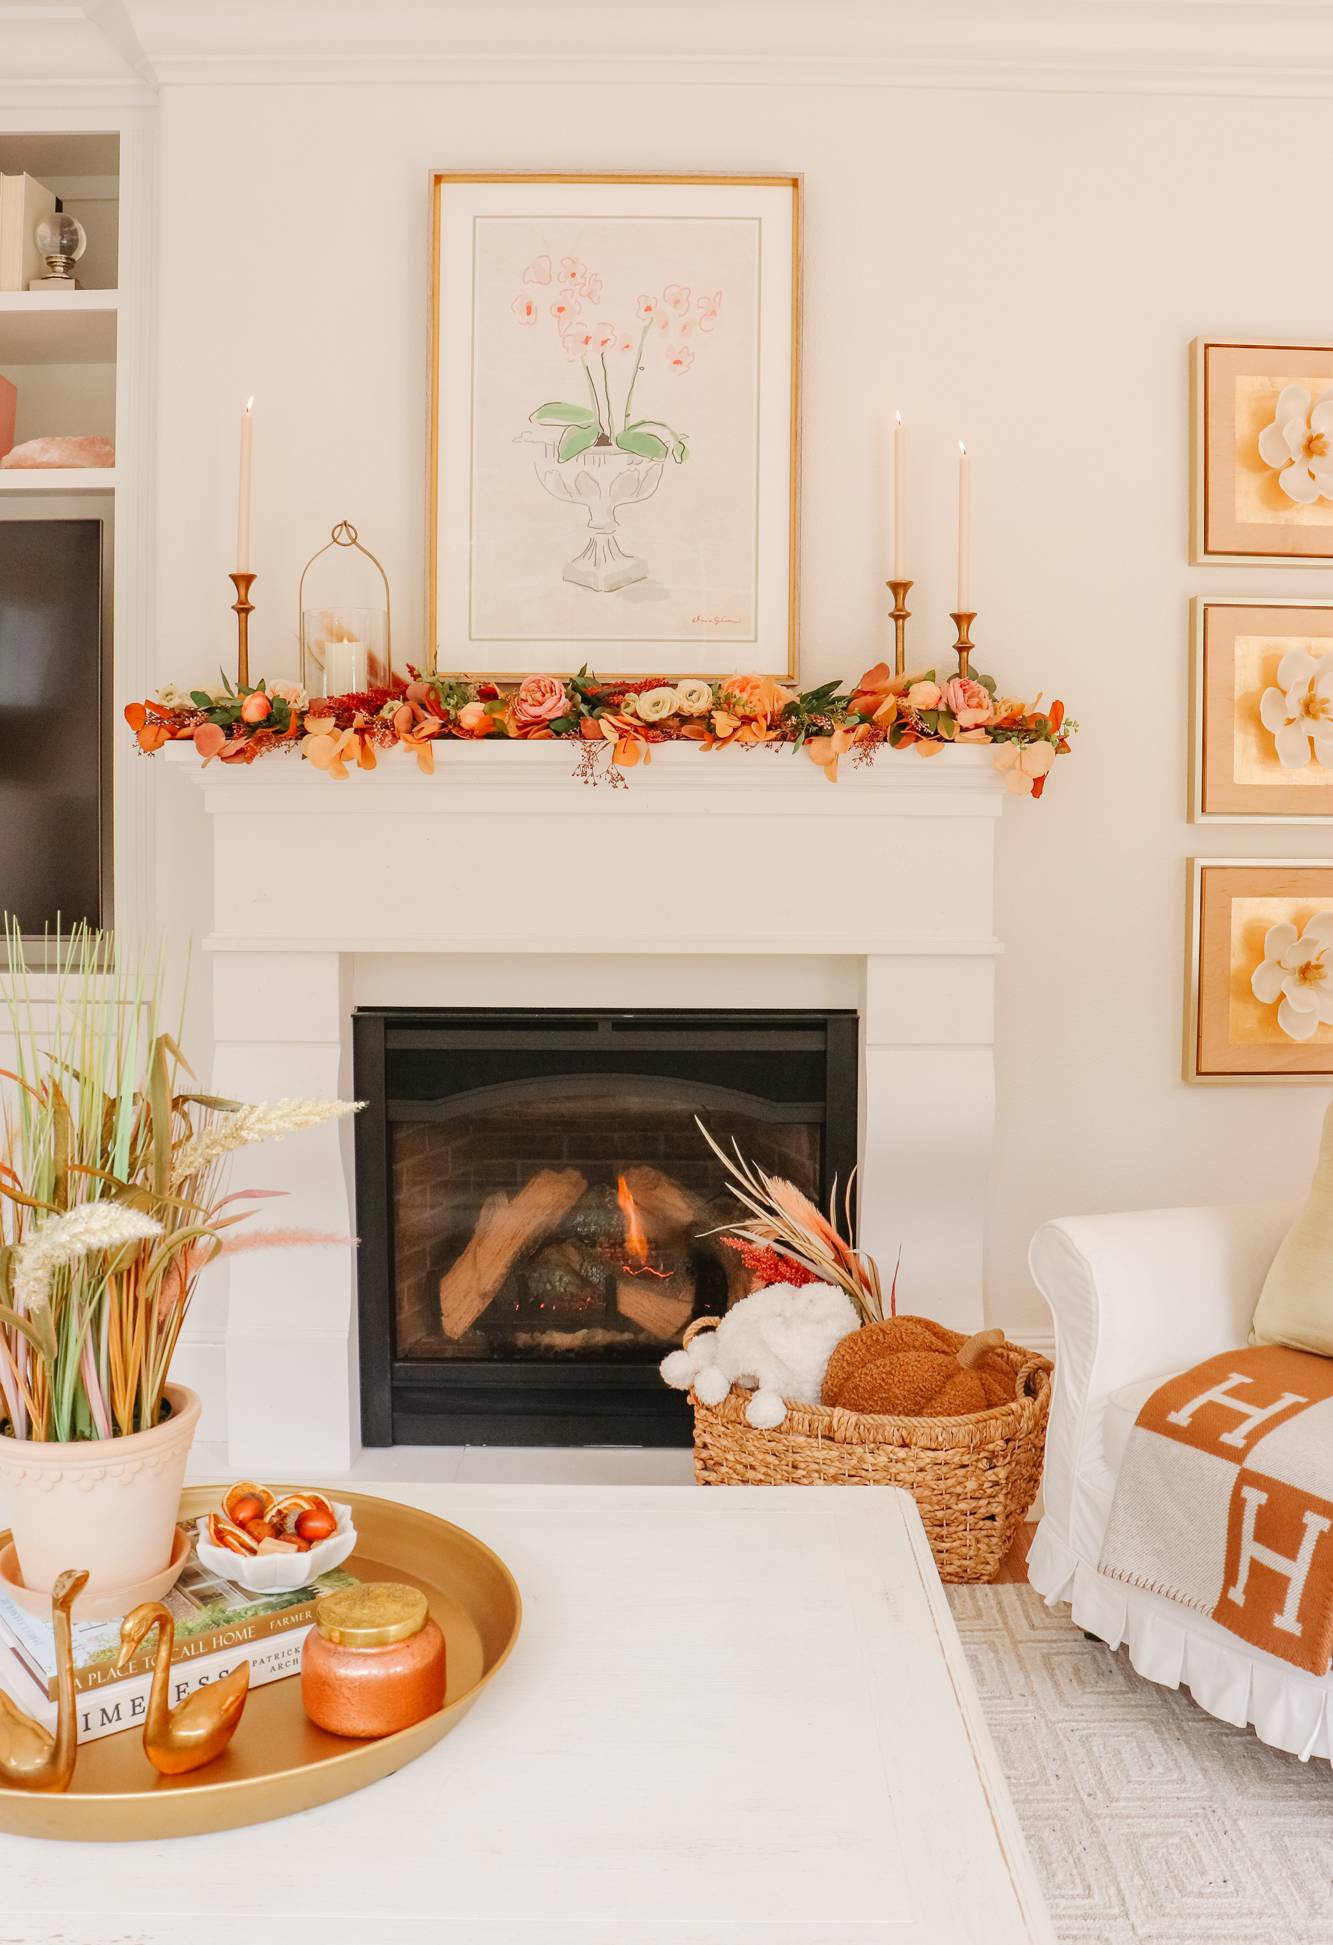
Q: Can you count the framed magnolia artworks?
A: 3